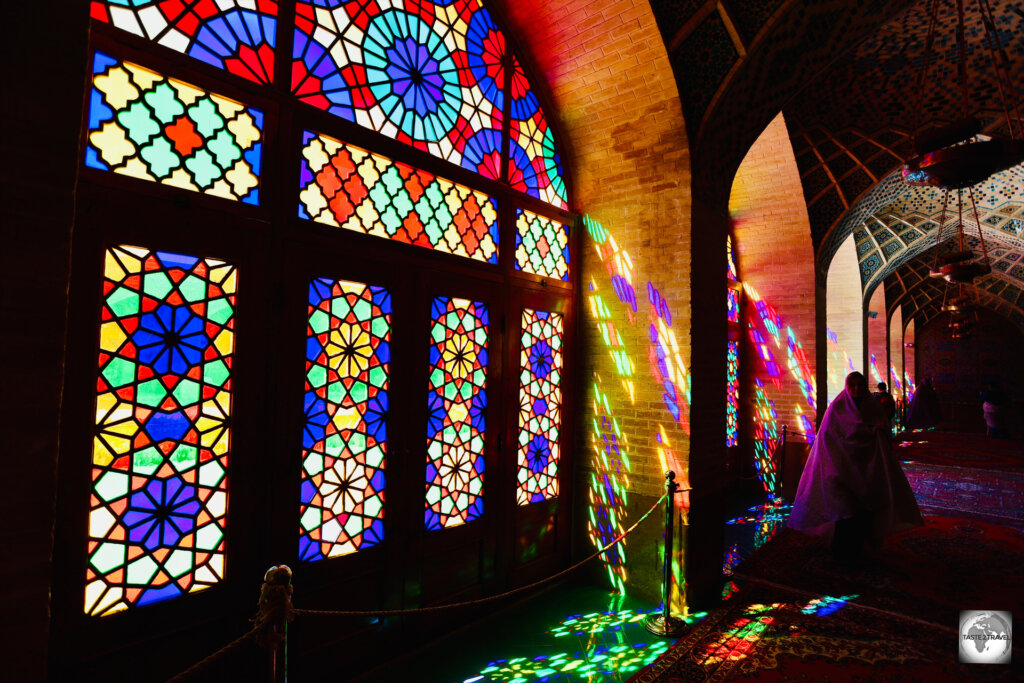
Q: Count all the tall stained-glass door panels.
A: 4